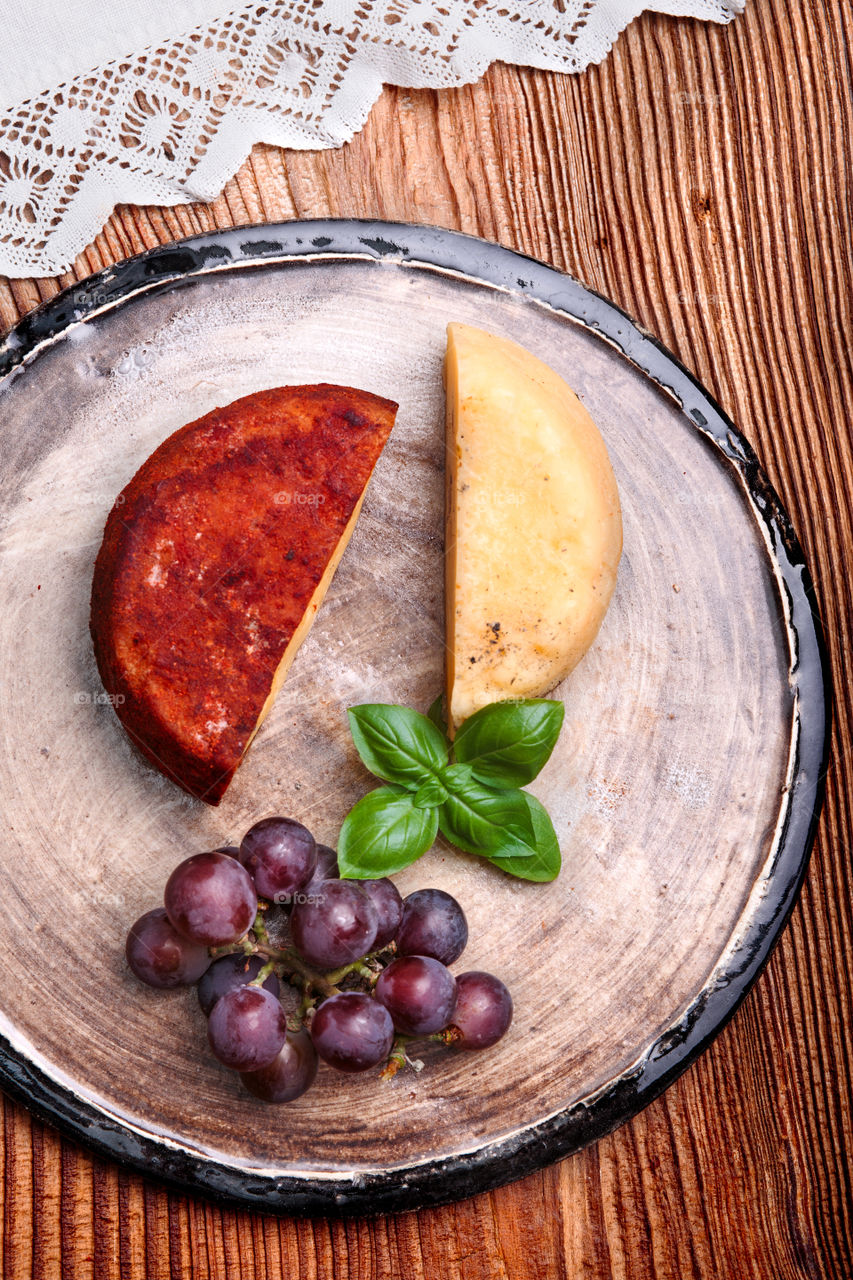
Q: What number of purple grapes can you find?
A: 14